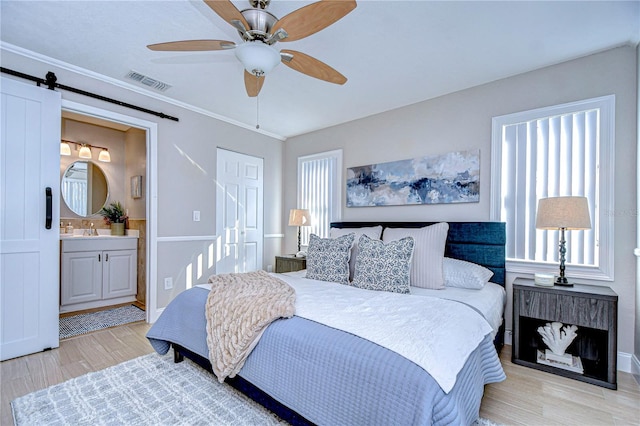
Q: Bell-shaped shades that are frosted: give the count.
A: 3